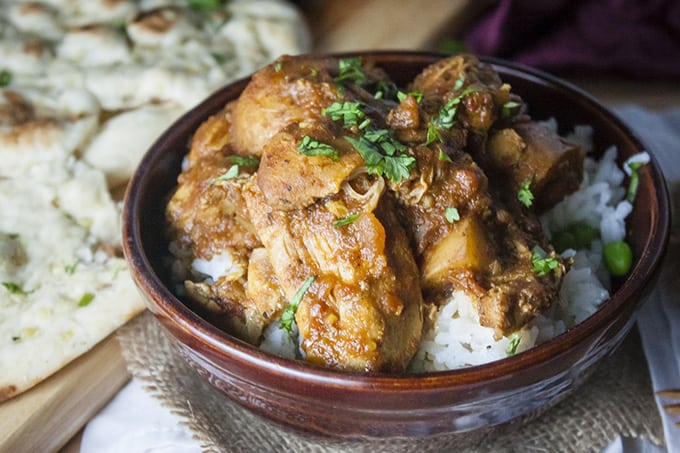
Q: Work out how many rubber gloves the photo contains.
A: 0